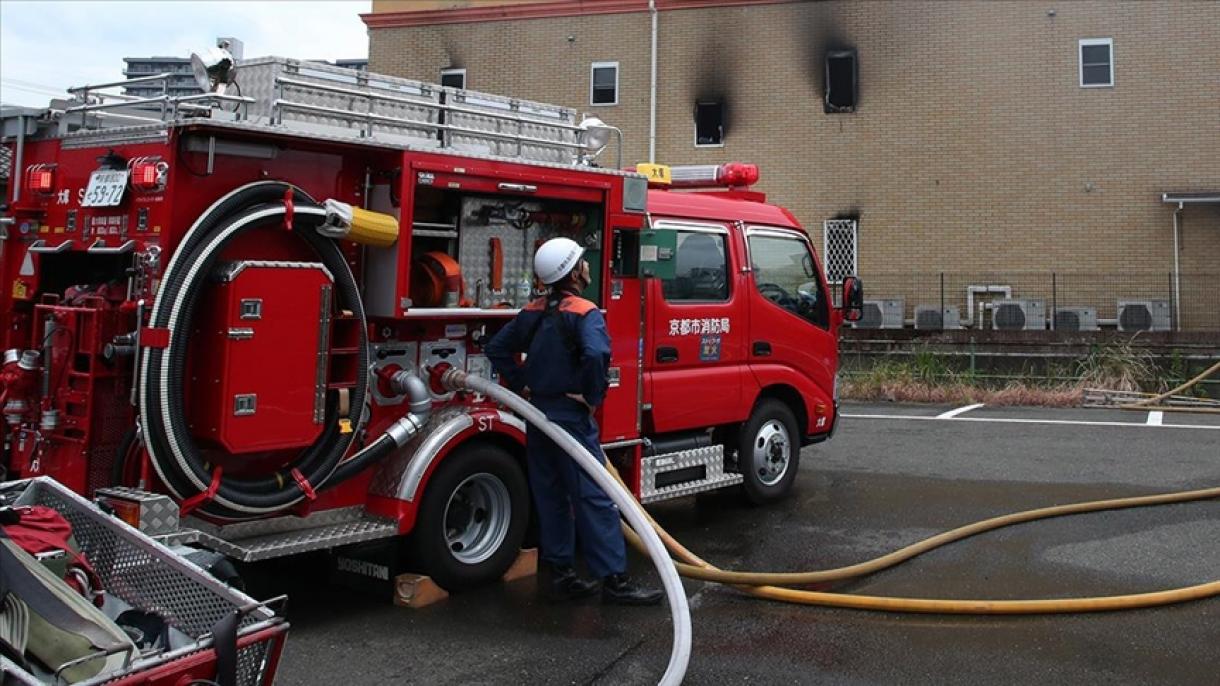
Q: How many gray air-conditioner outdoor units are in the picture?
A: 5